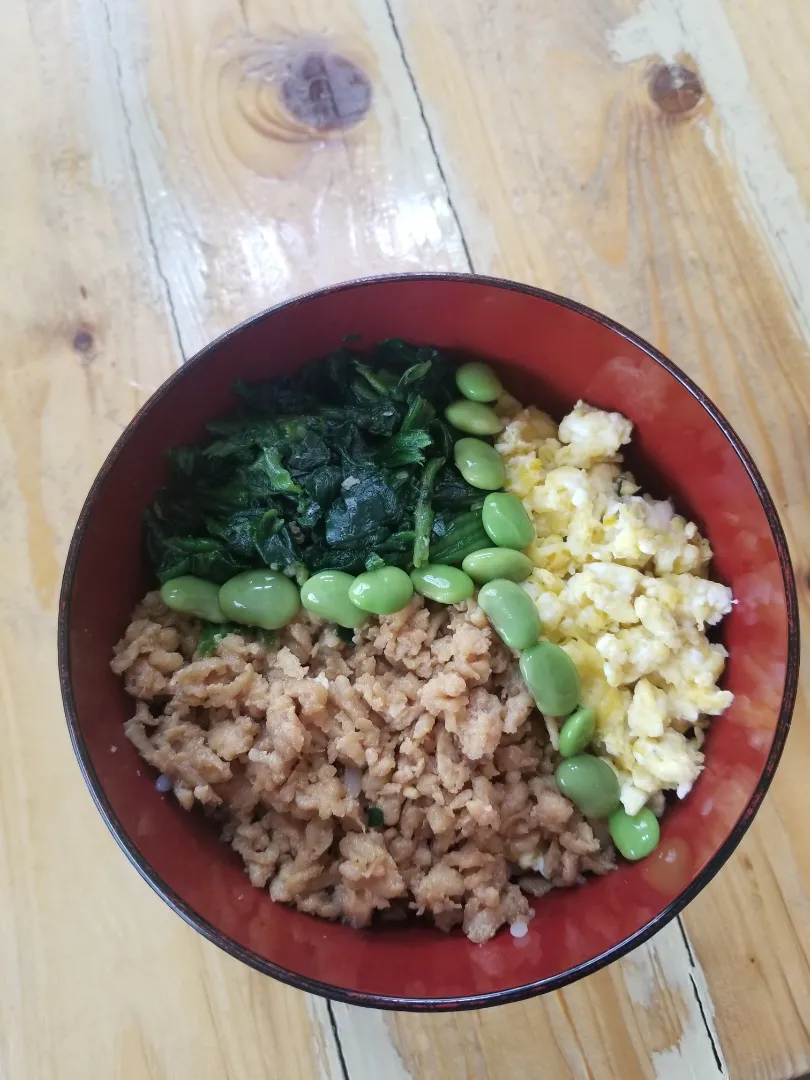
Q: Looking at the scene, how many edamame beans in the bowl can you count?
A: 15